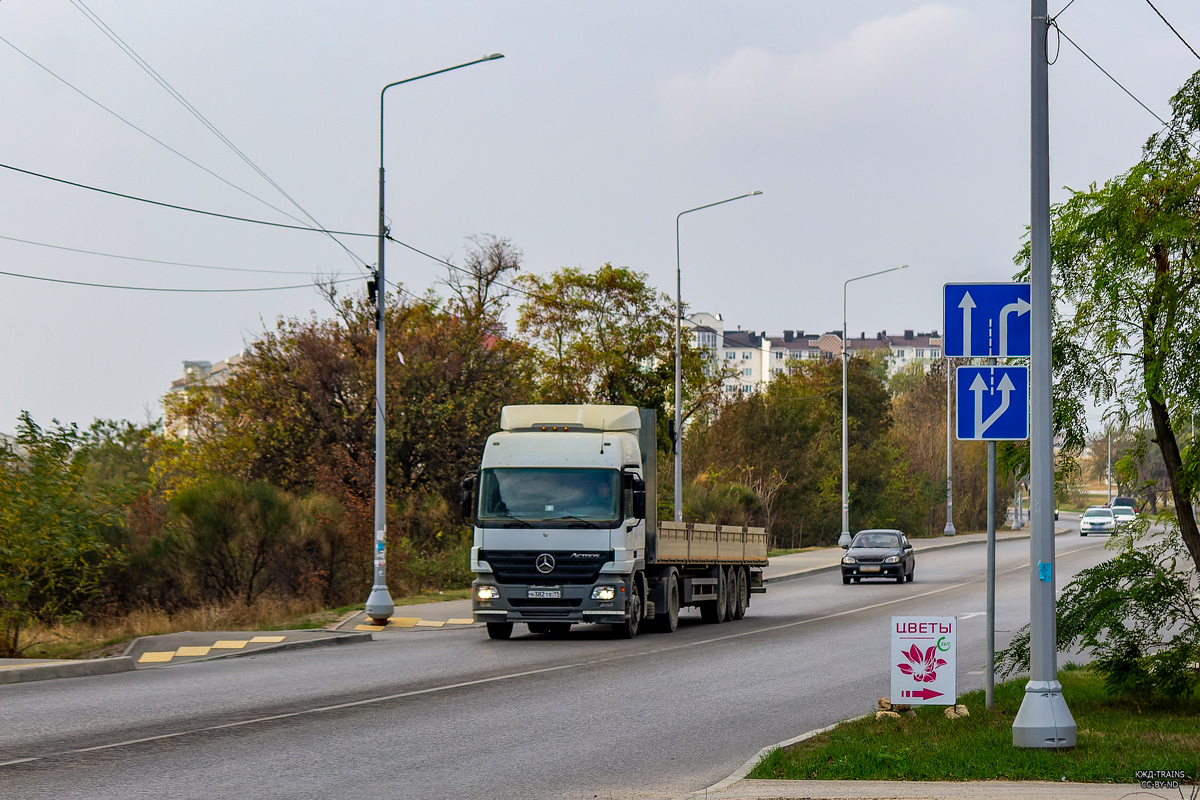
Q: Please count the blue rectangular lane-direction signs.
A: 2